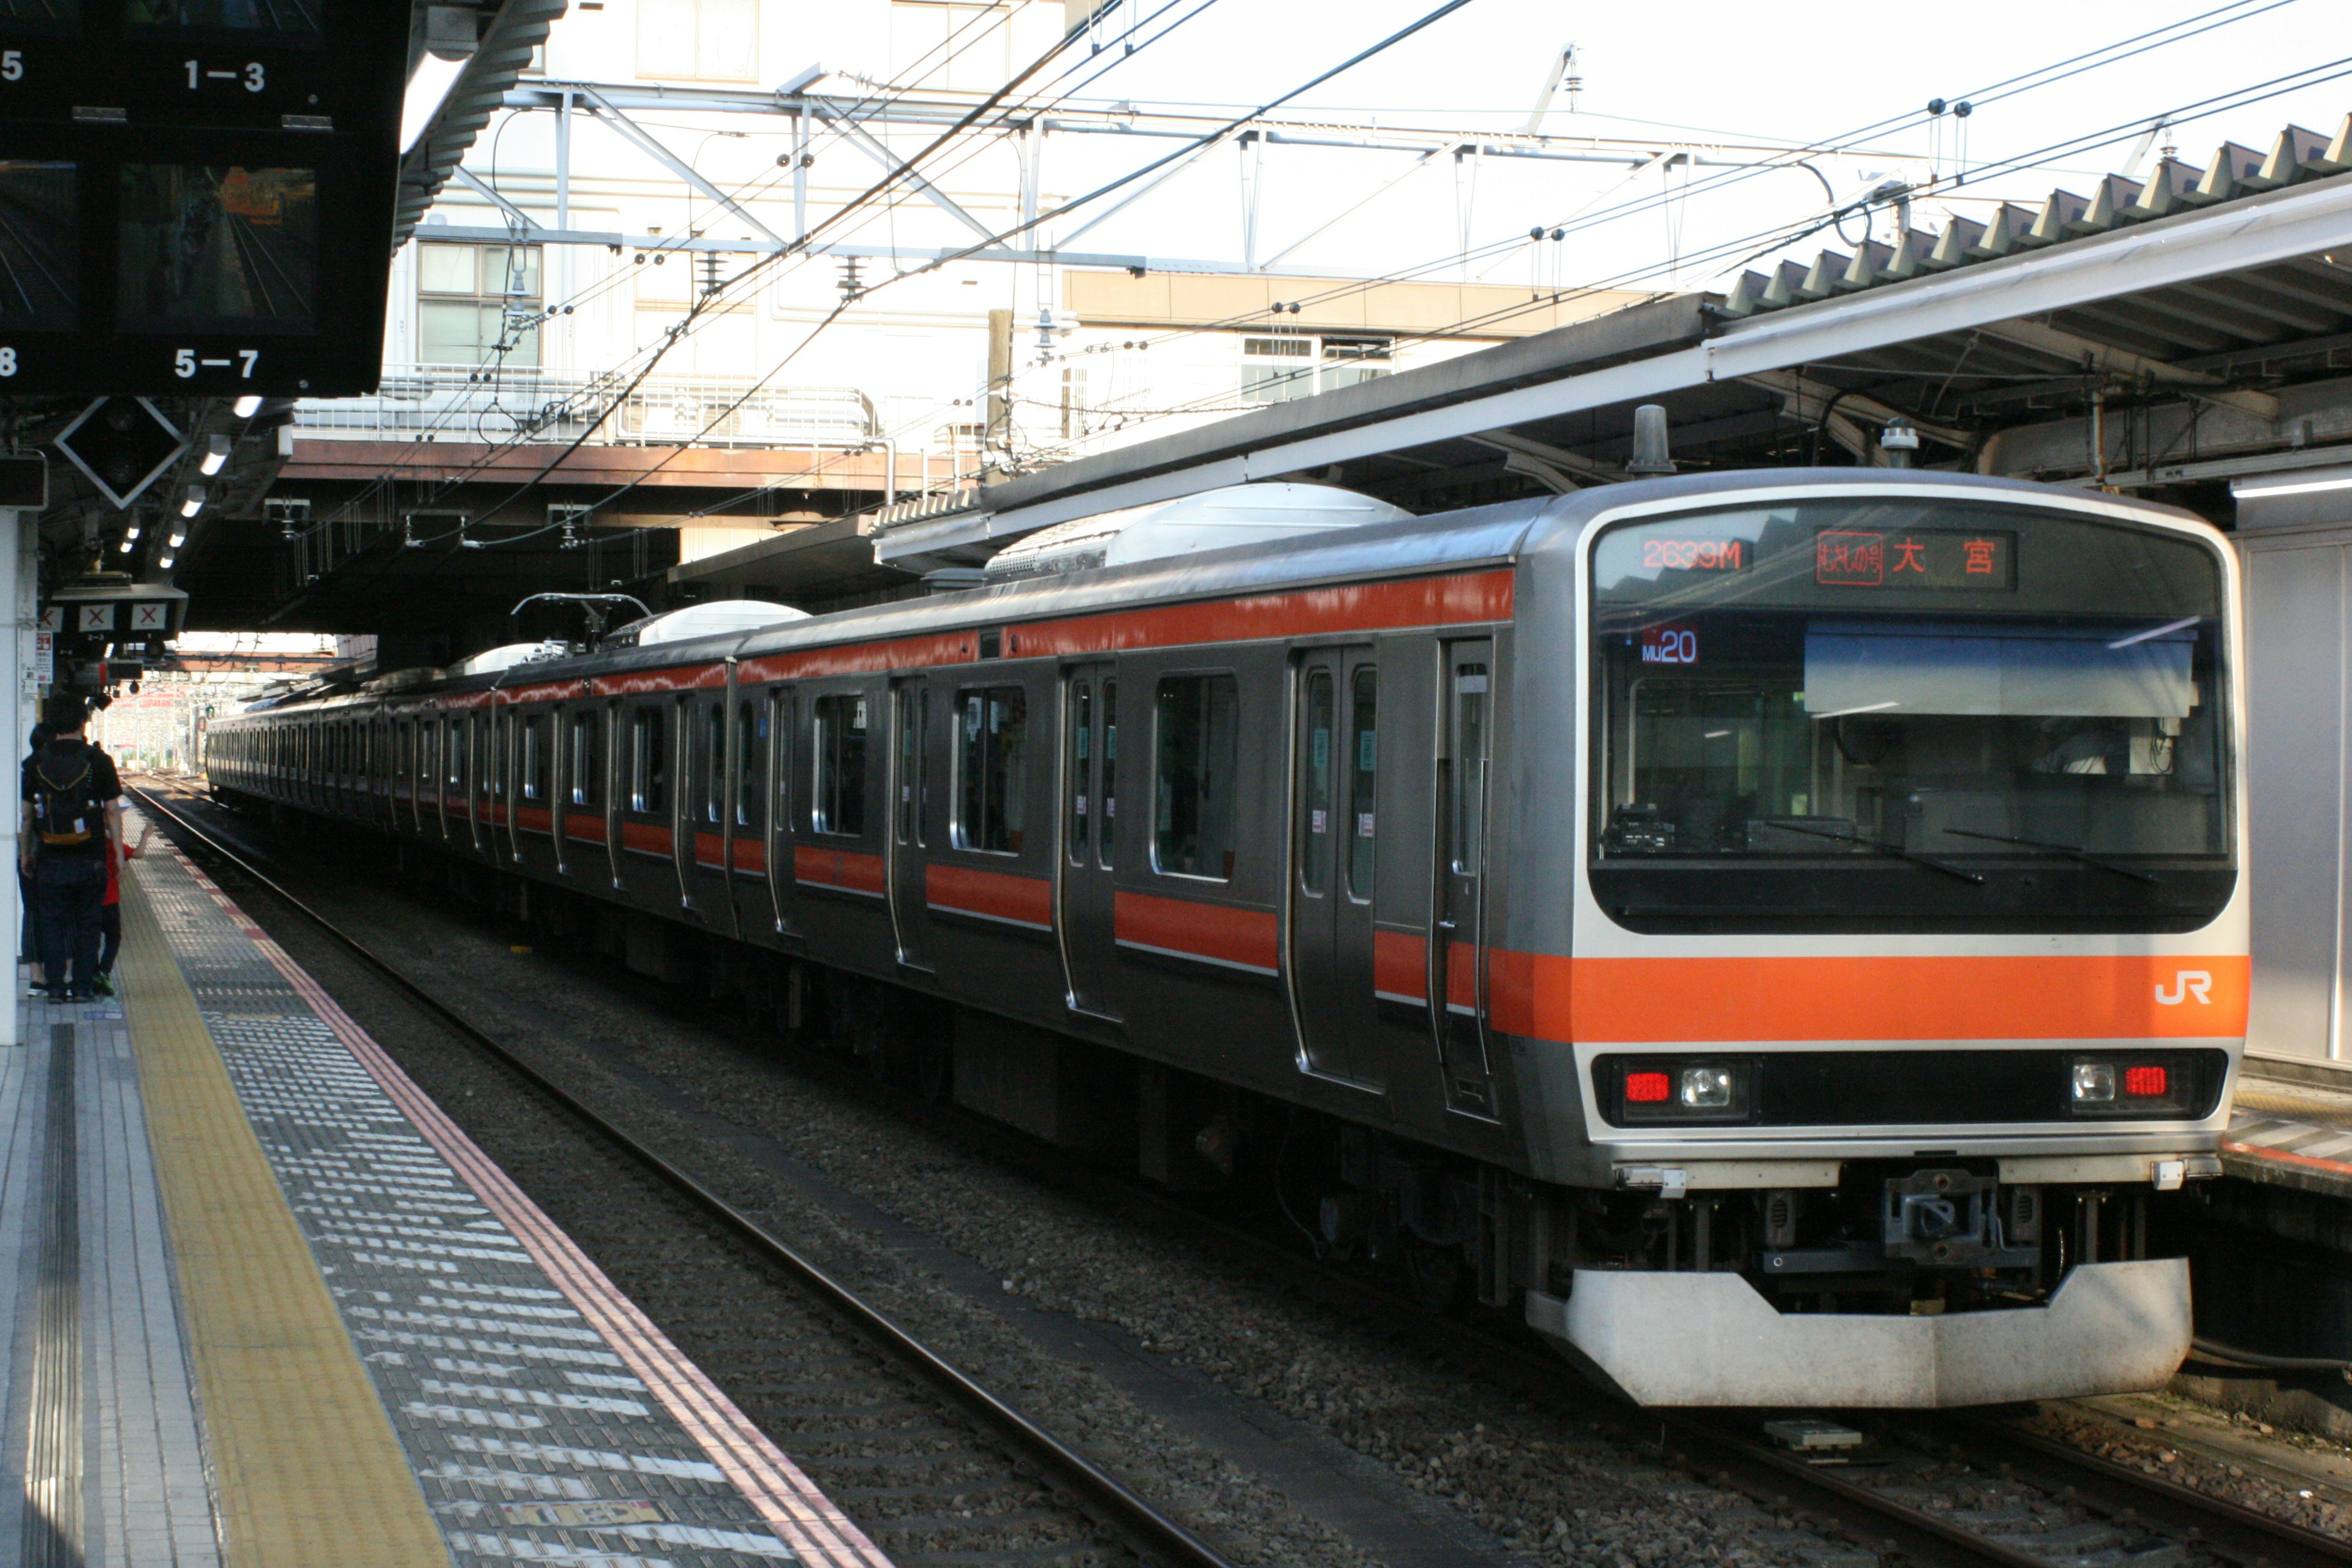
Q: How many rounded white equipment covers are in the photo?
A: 3